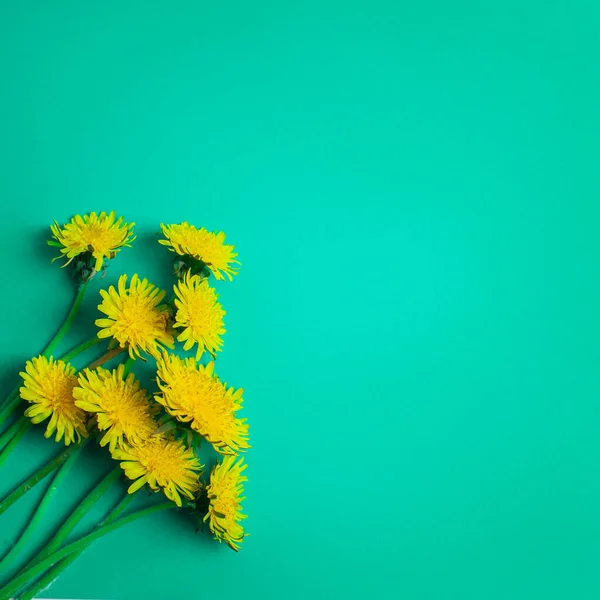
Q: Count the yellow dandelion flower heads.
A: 9